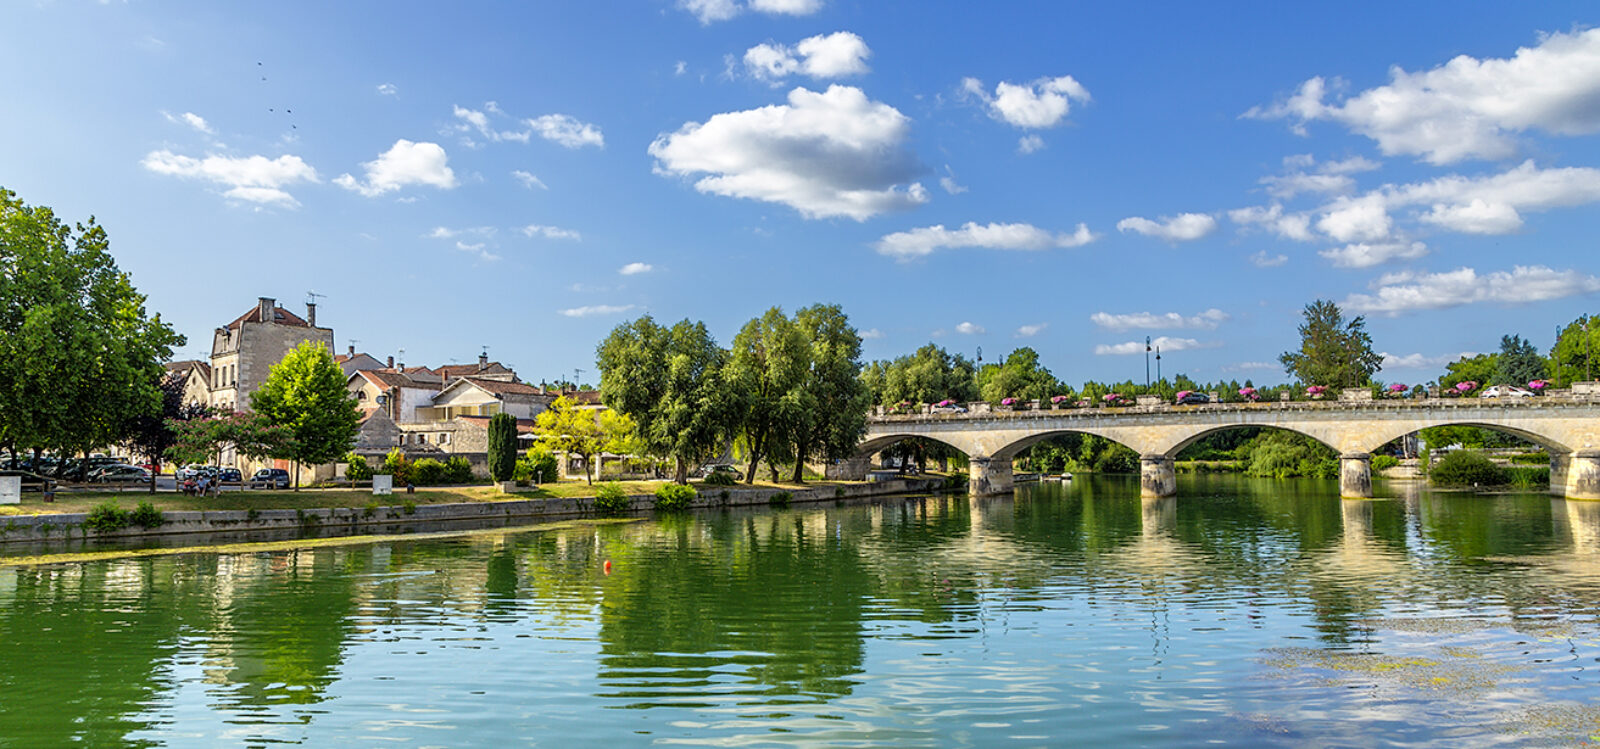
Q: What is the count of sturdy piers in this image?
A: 4